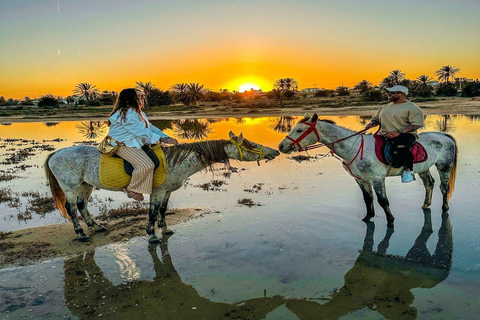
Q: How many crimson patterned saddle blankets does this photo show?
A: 1